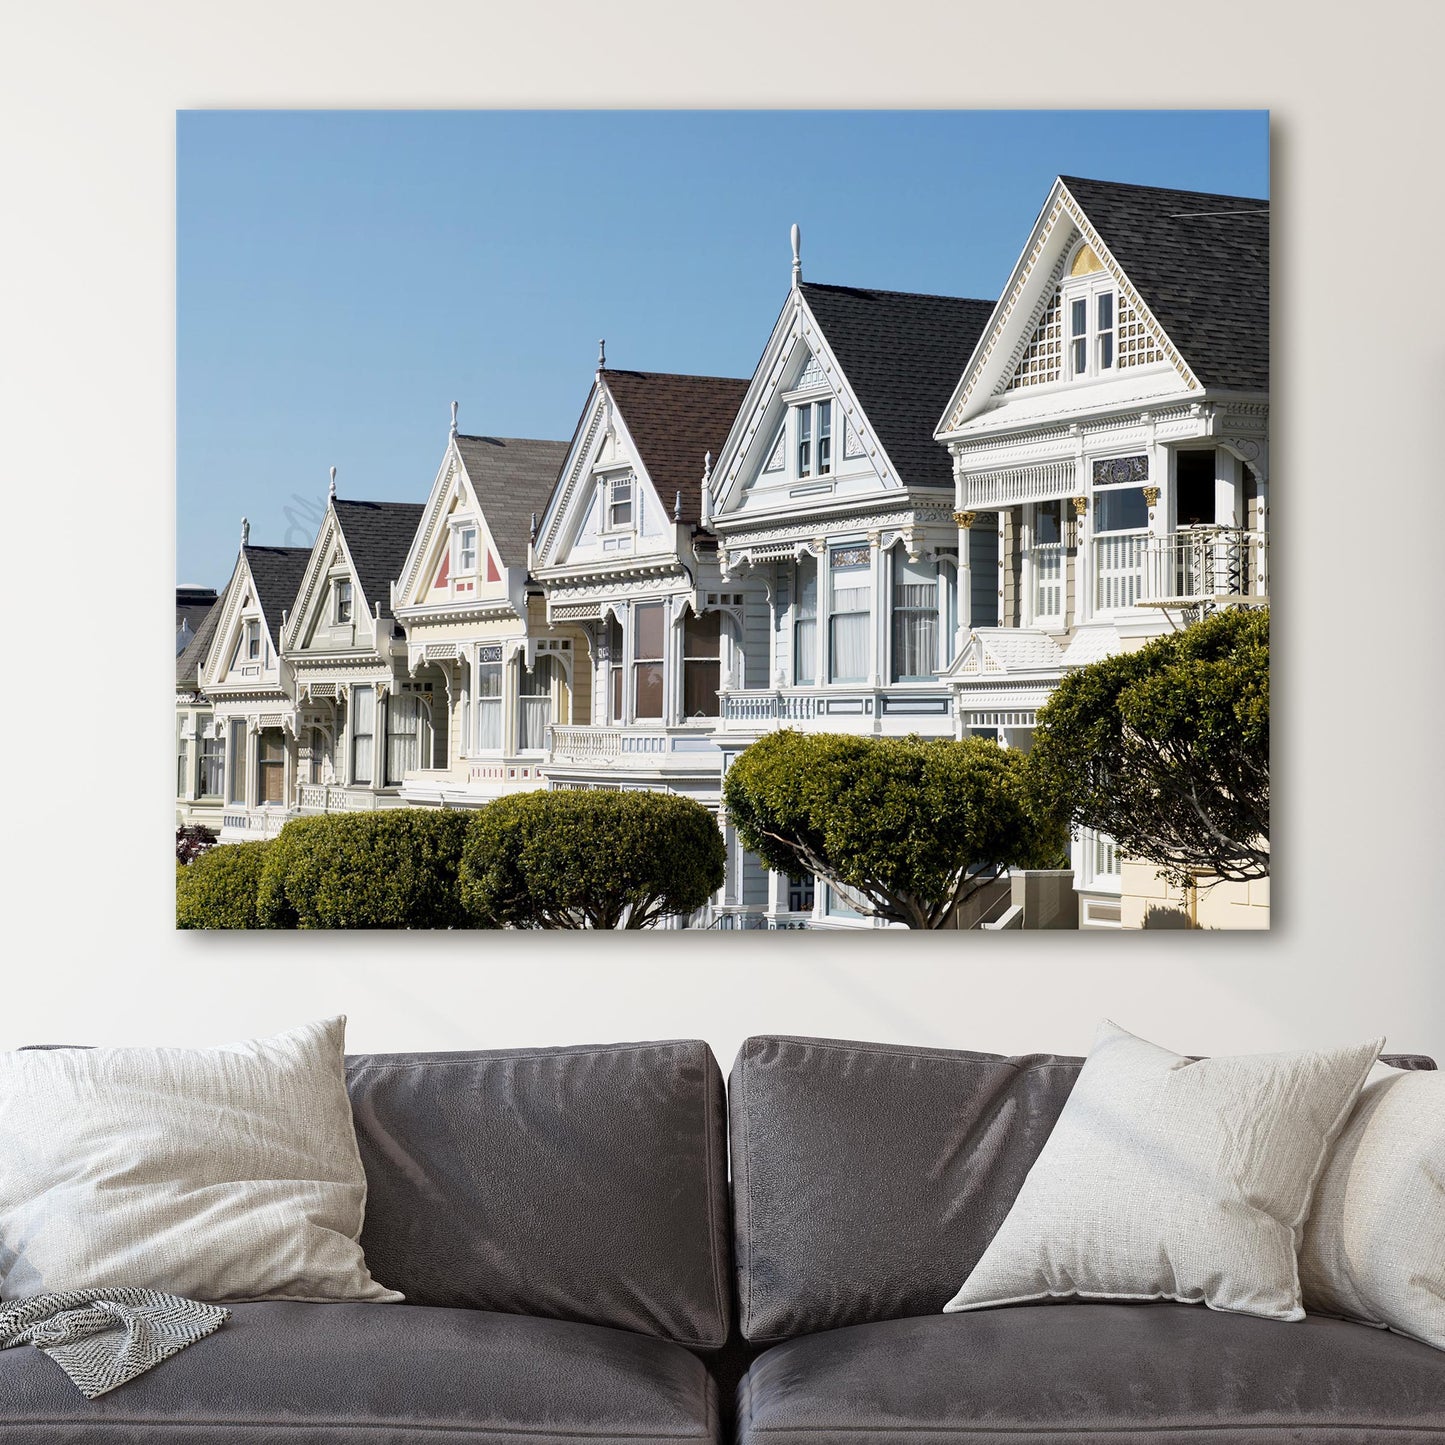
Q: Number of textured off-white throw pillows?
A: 3